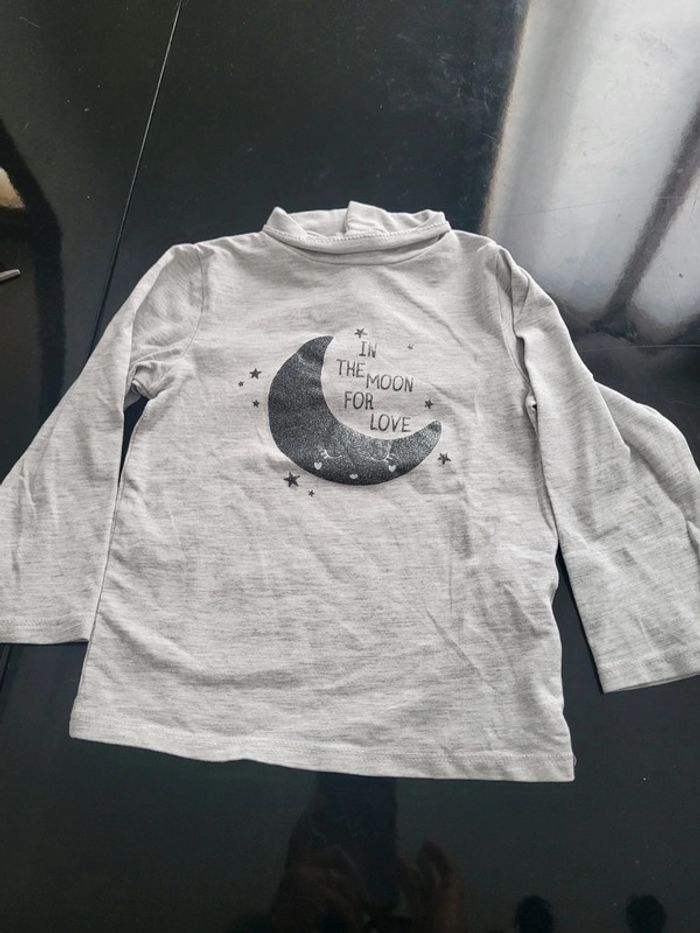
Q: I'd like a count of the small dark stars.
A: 9